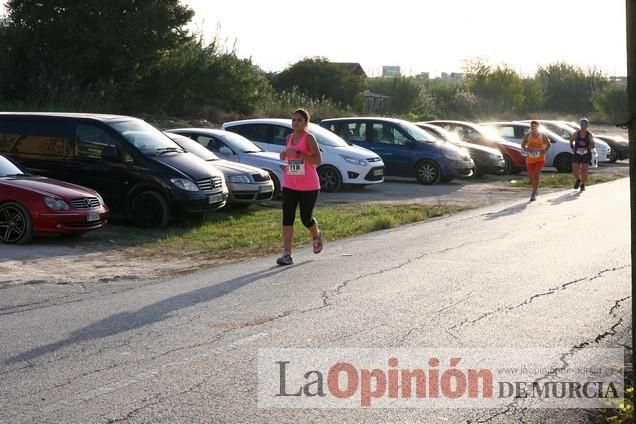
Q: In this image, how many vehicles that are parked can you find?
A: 11